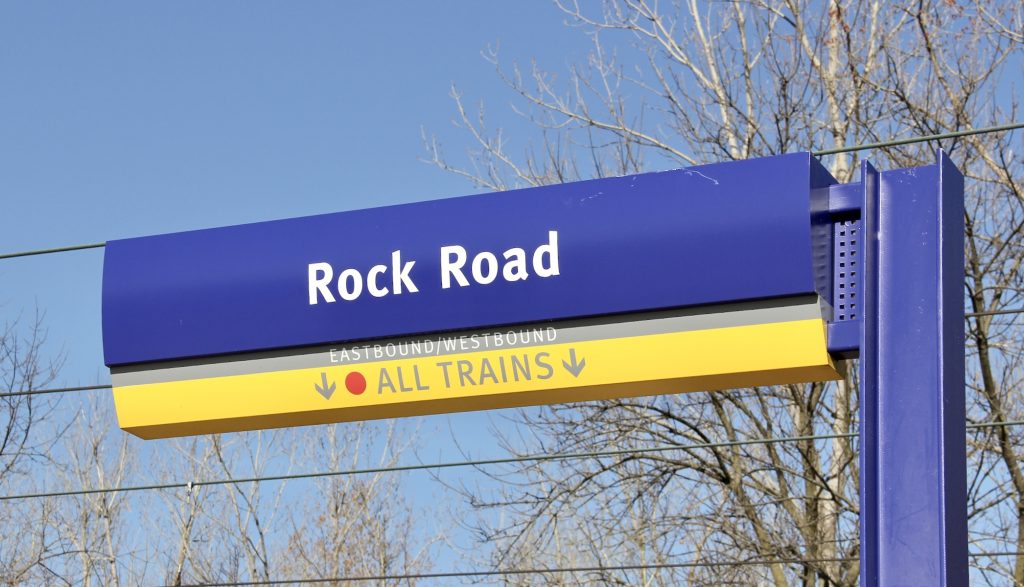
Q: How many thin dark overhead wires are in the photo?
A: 4